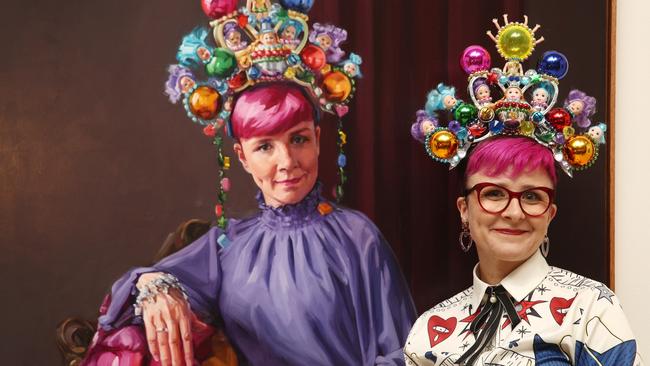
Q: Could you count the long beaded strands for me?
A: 2